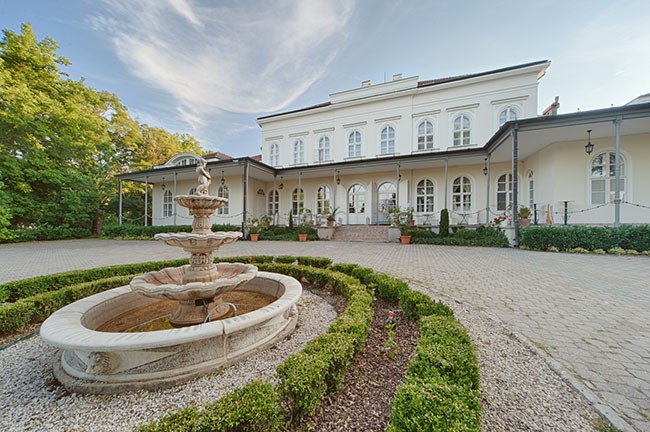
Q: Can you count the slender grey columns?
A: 12